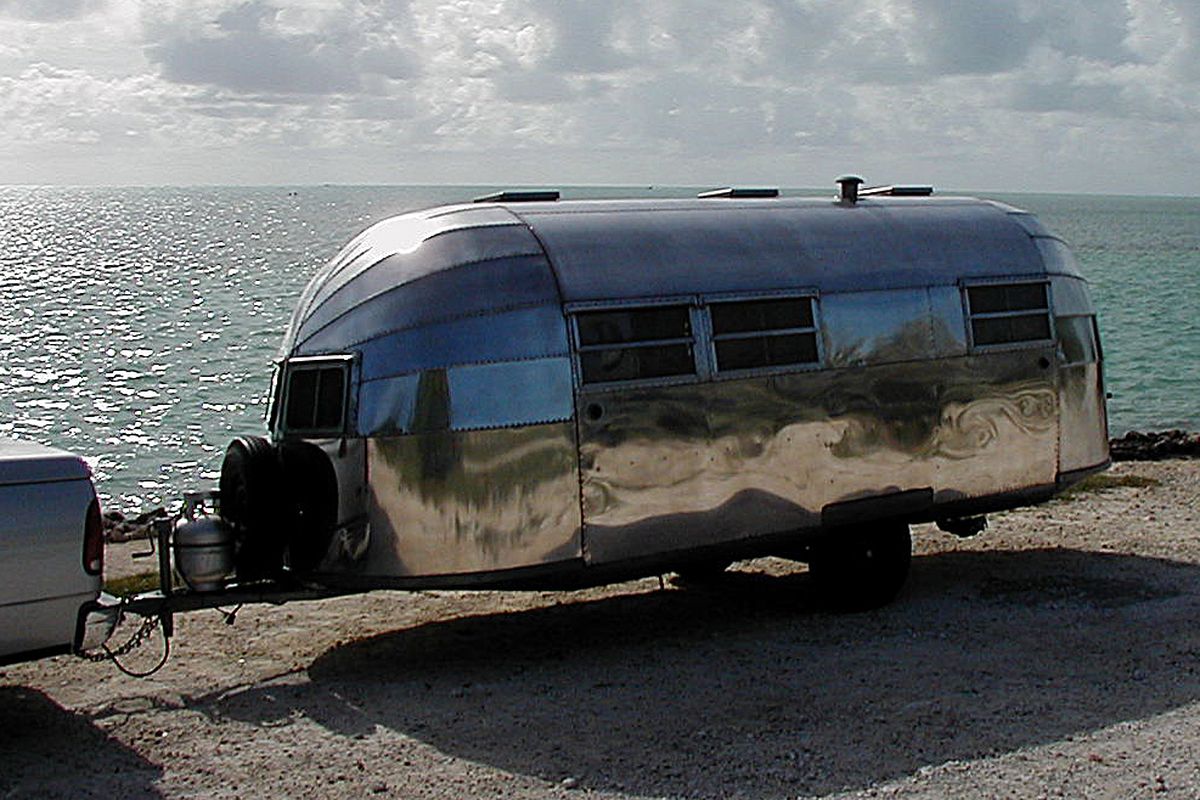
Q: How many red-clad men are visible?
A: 0